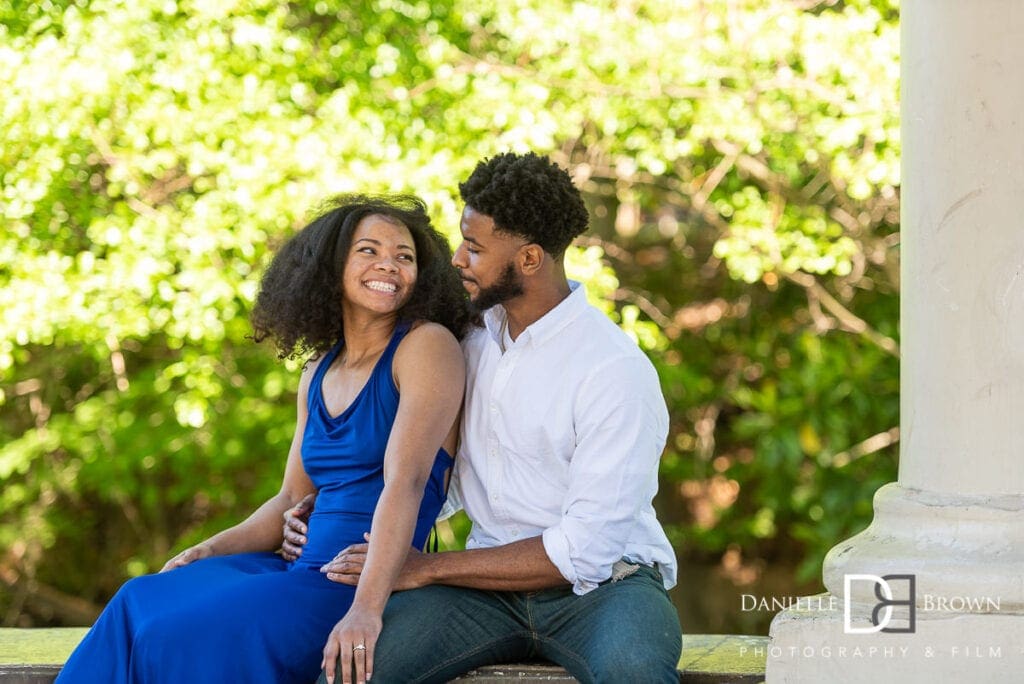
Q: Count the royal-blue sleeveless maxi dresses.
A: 1